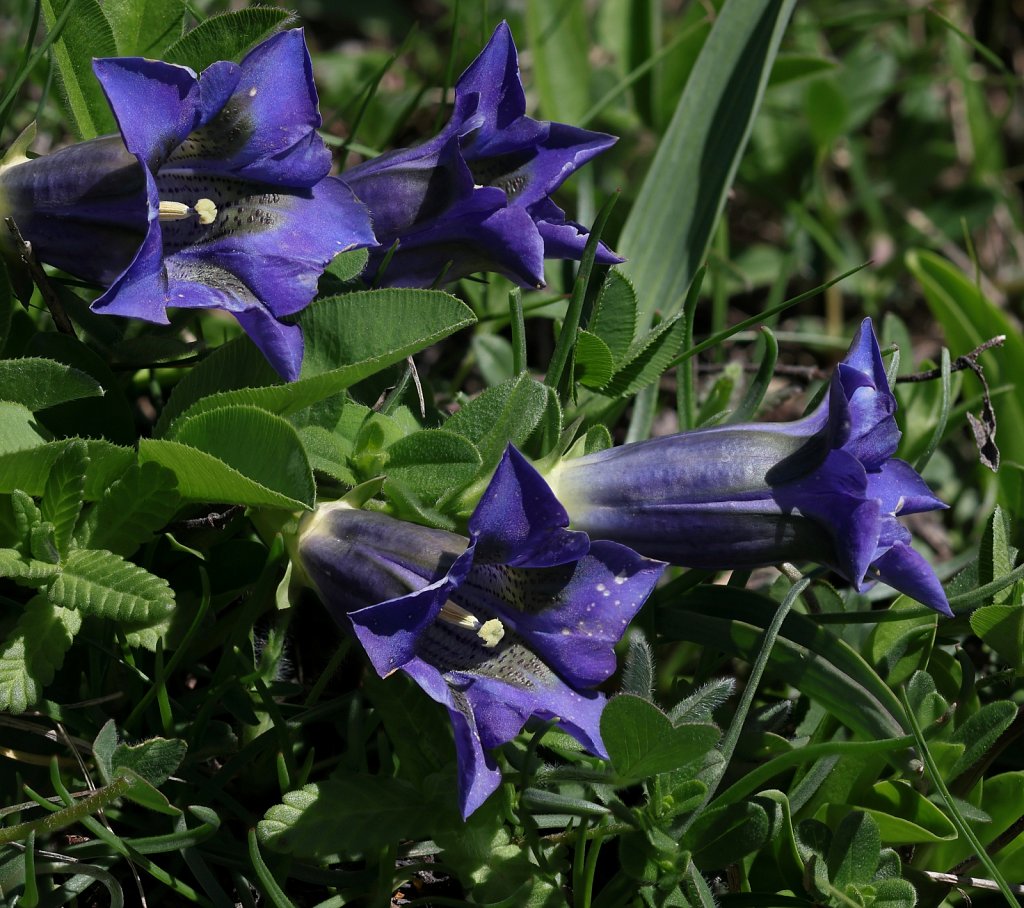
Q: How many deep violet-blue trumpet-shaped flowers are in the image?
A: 4